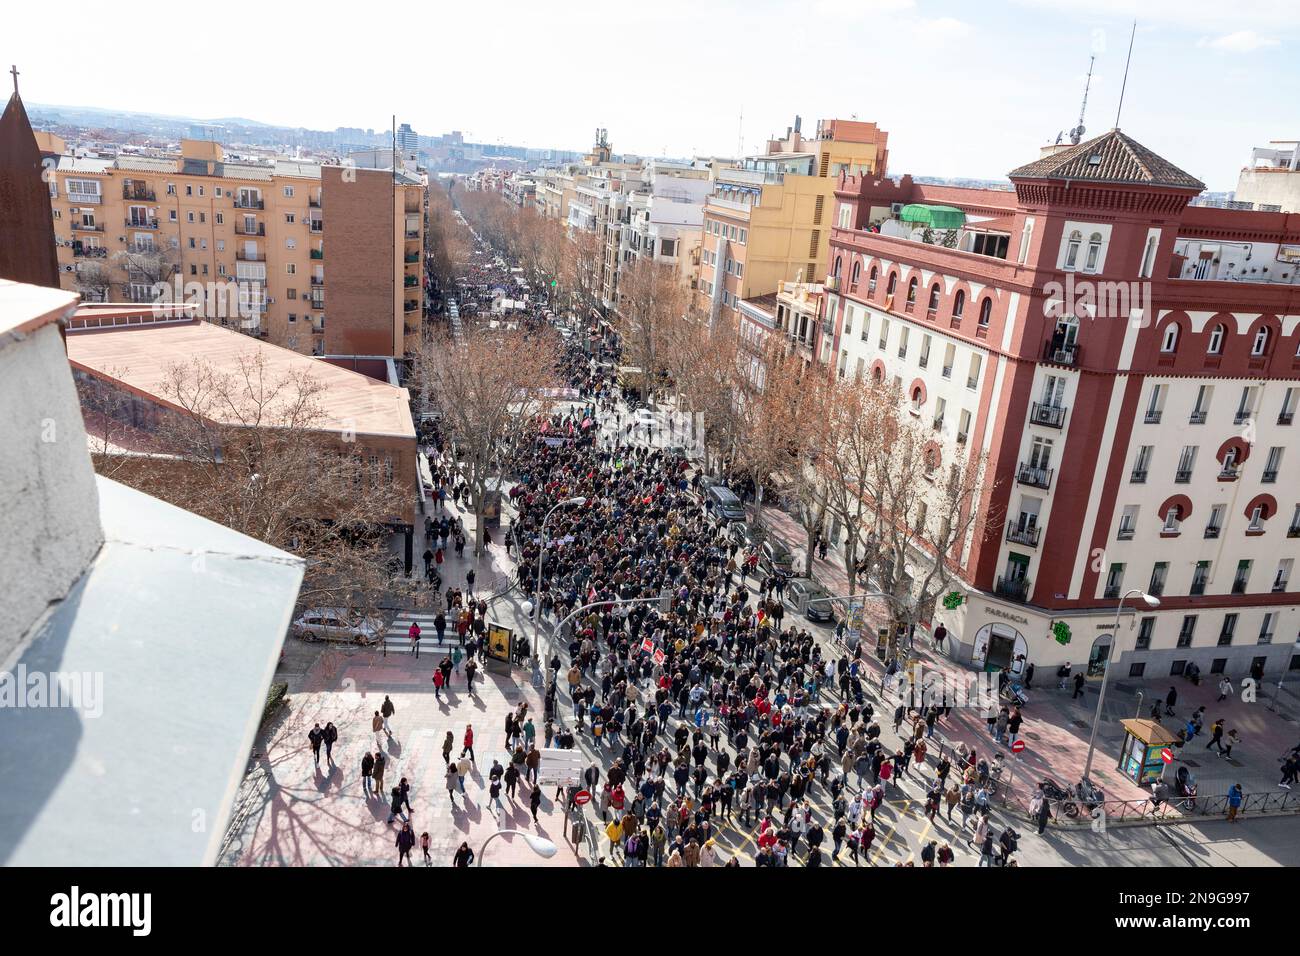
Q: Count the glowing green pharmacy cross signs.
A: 2